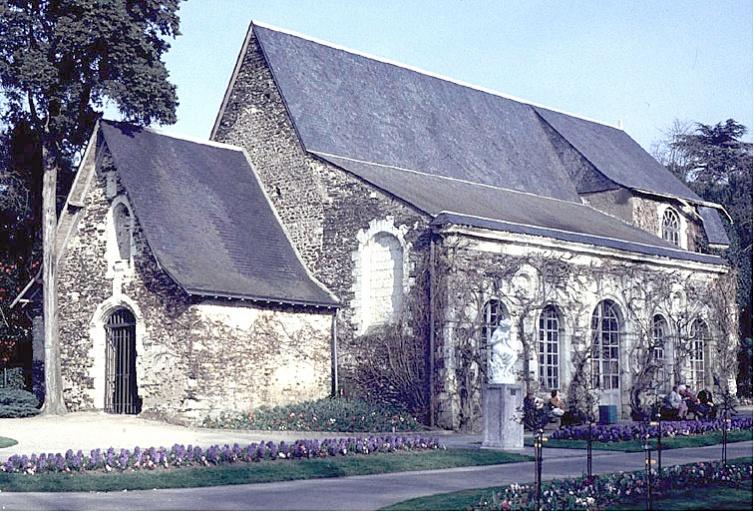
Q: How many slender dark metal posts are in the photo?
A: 5